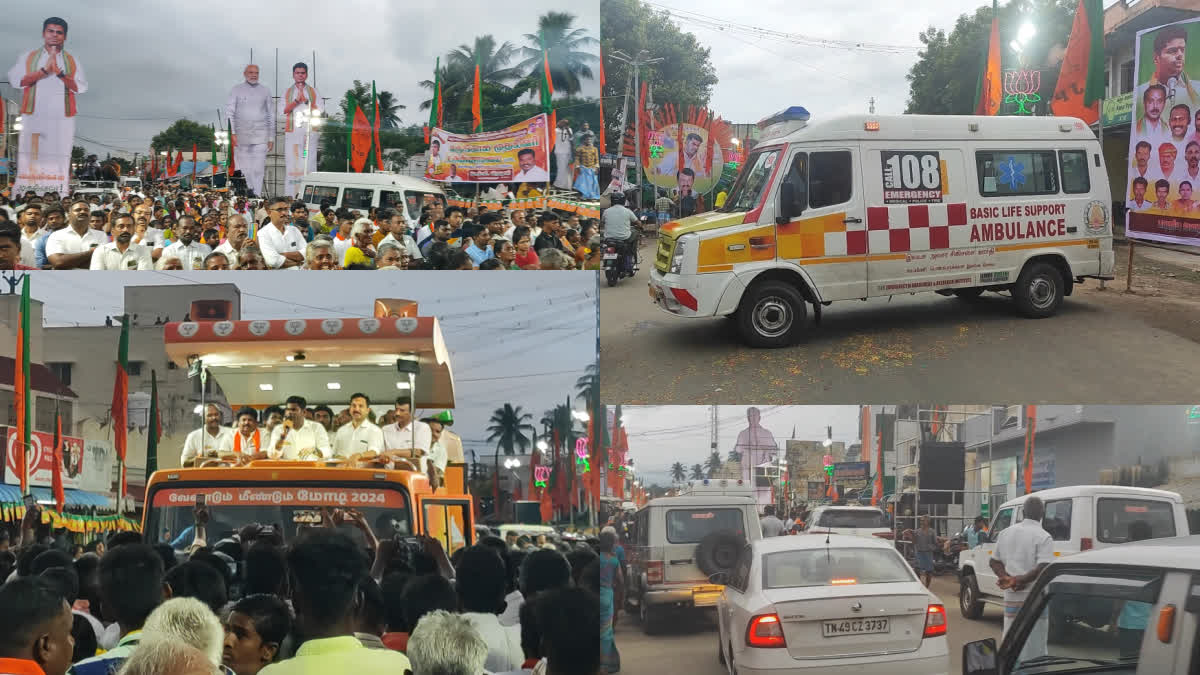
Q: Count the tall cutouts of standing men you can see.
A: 4